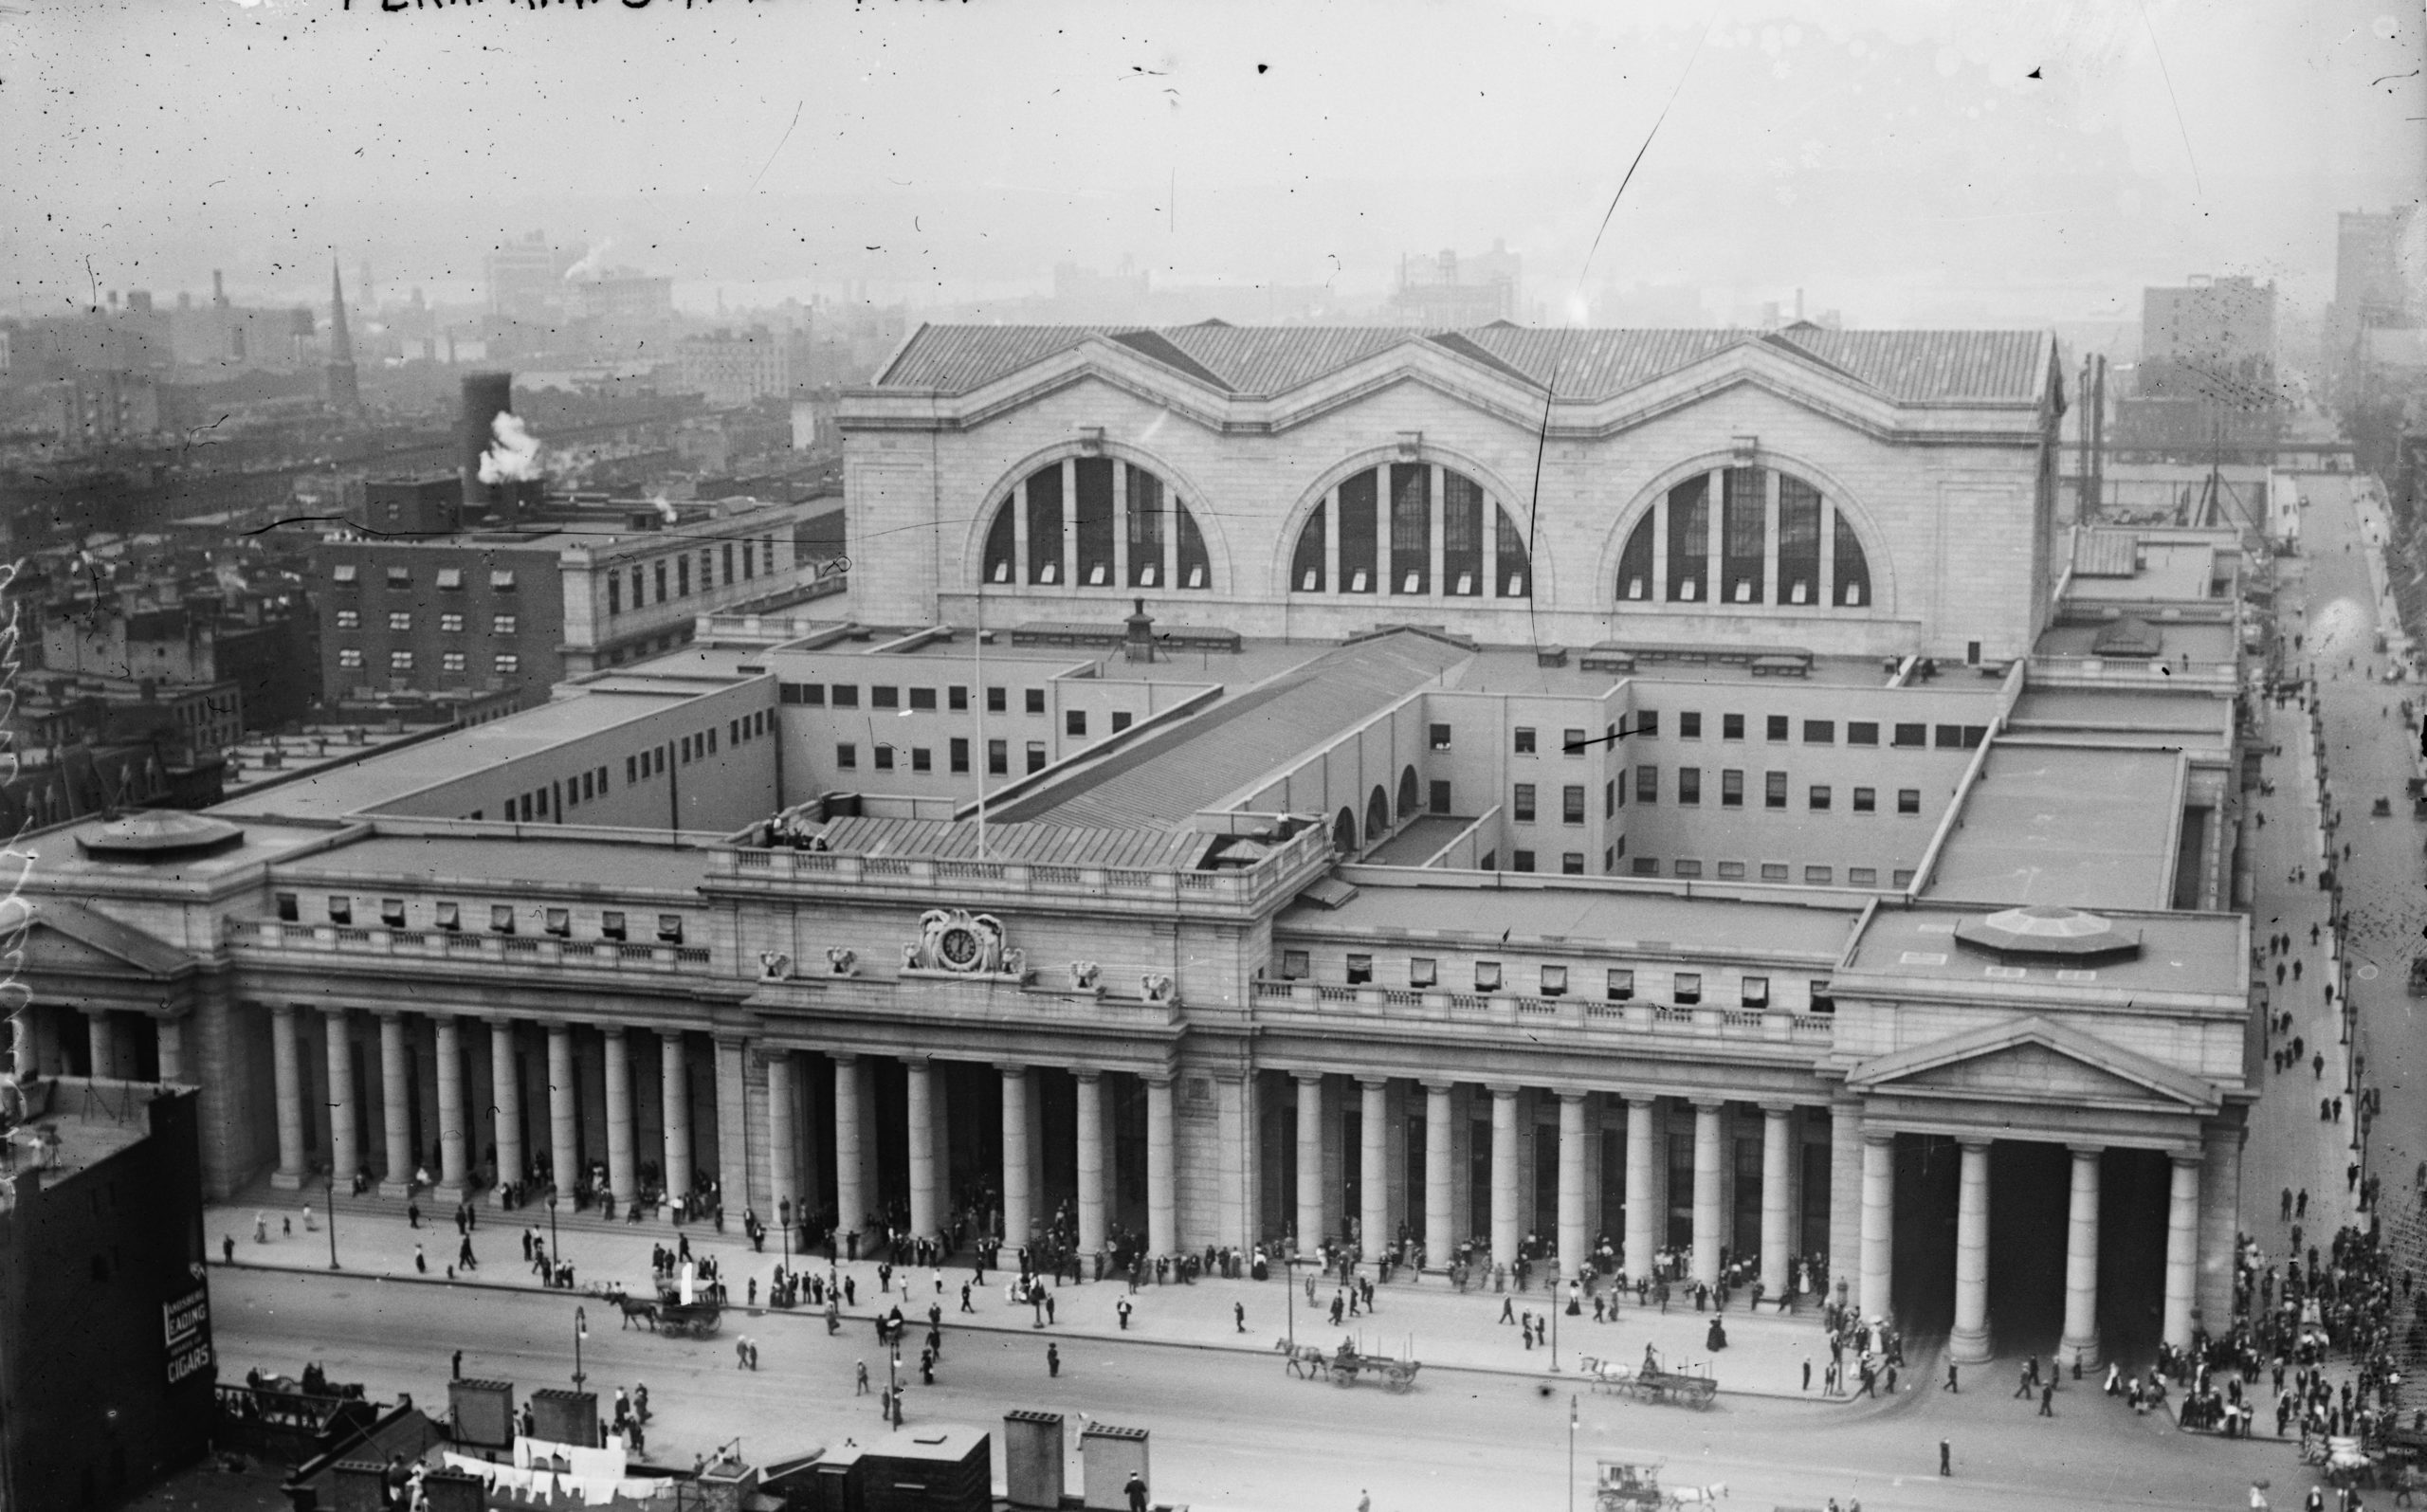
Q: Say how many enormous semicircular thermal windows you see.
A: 3